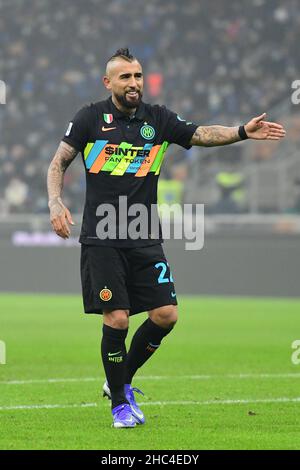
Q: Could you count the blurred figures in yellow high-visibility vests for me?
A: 2